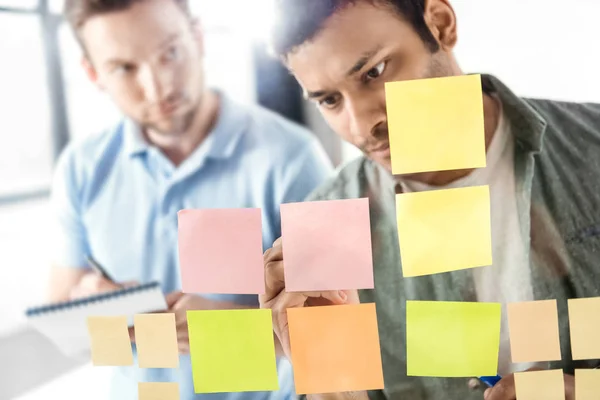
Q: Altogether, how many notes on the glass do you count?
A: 14